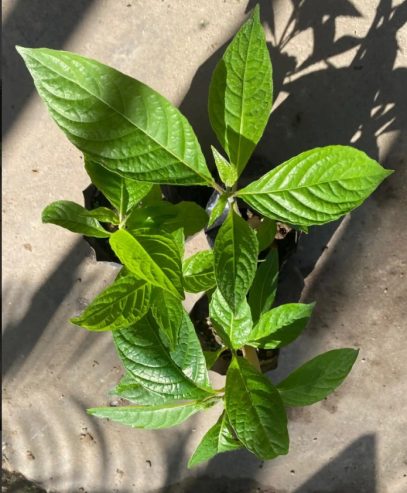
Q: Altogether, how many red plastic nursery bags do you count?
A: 0